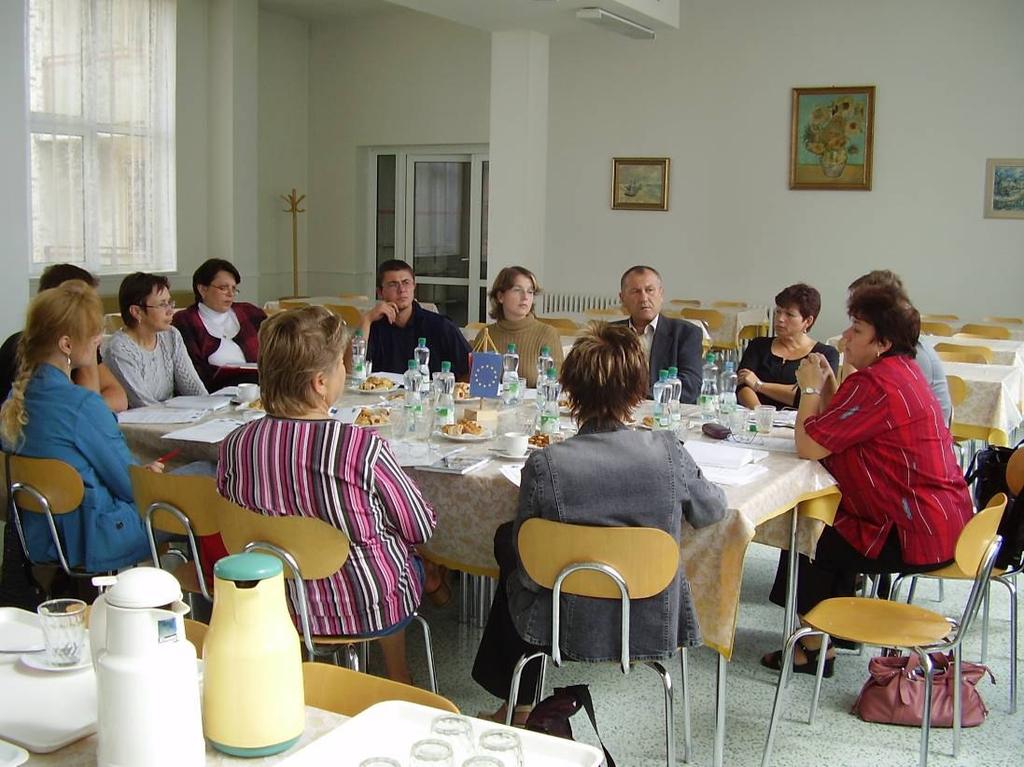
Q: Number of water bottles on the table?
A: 11